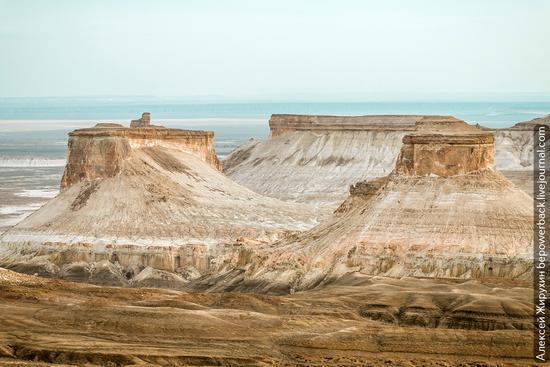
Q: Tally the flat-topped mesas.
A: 3